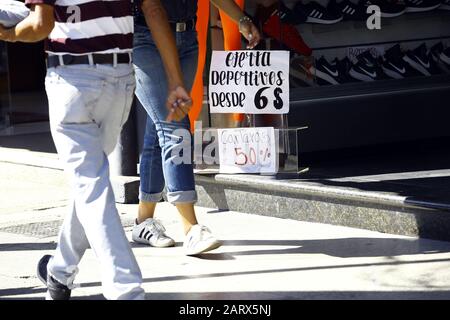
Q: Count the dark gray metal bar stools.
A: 0